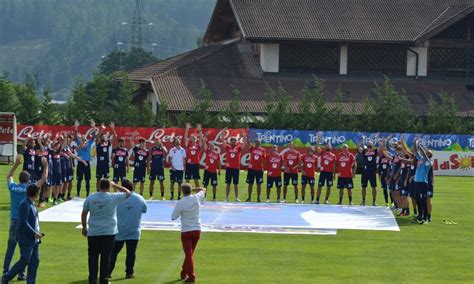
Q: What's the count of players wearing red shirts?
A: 9